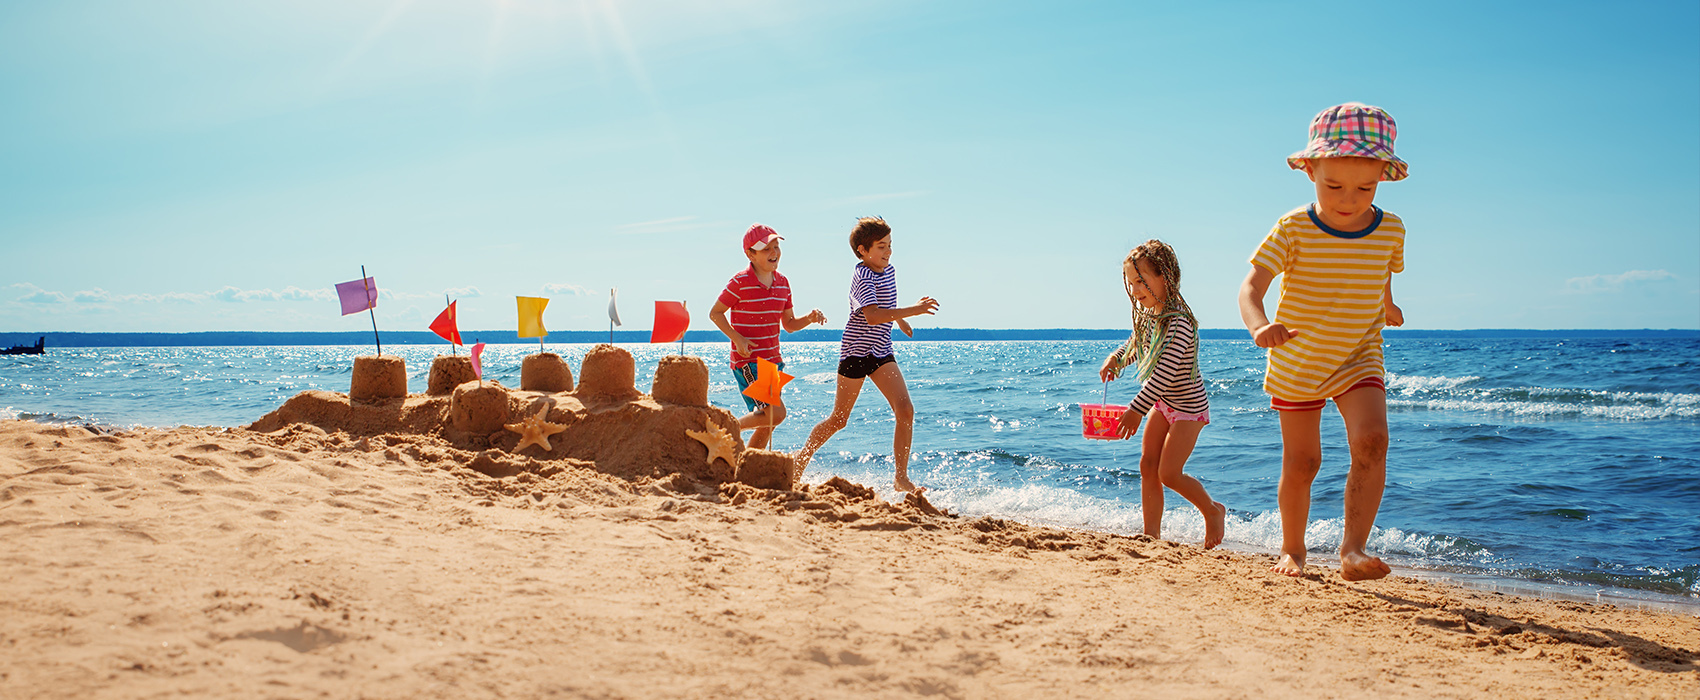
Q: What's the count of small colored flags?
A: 7